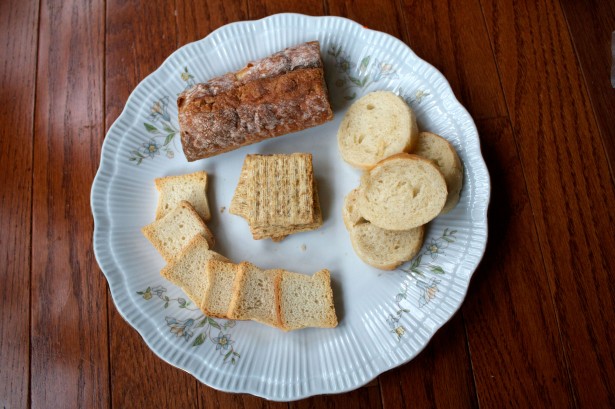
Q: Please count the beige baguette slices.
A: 5